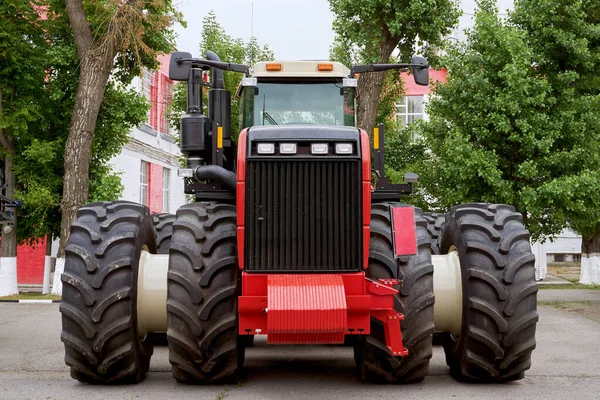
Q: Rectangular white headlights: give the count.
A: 4